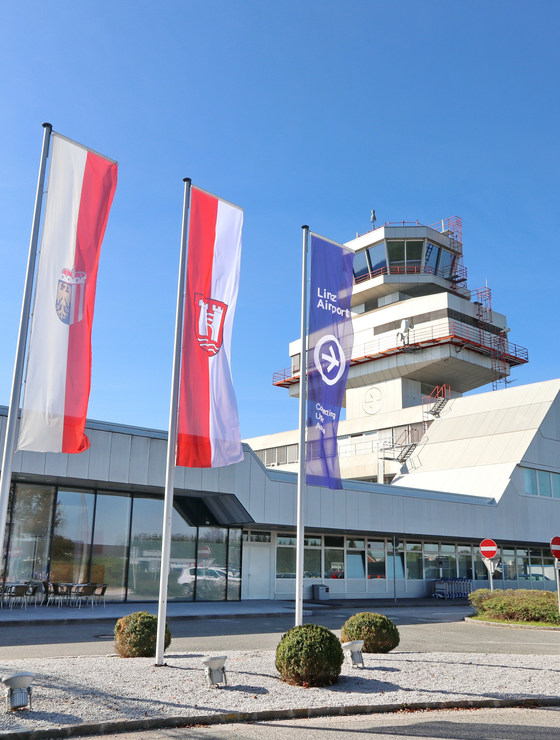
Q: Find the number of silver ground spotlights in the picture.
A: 3